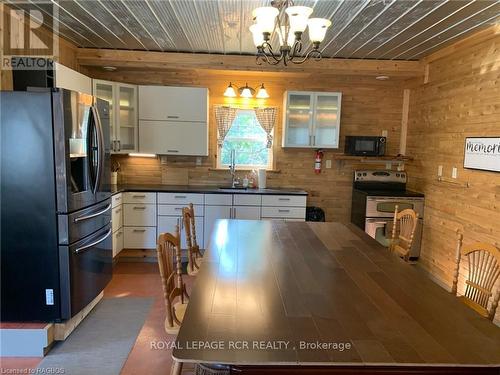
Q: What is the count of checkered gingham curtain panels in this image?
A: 2